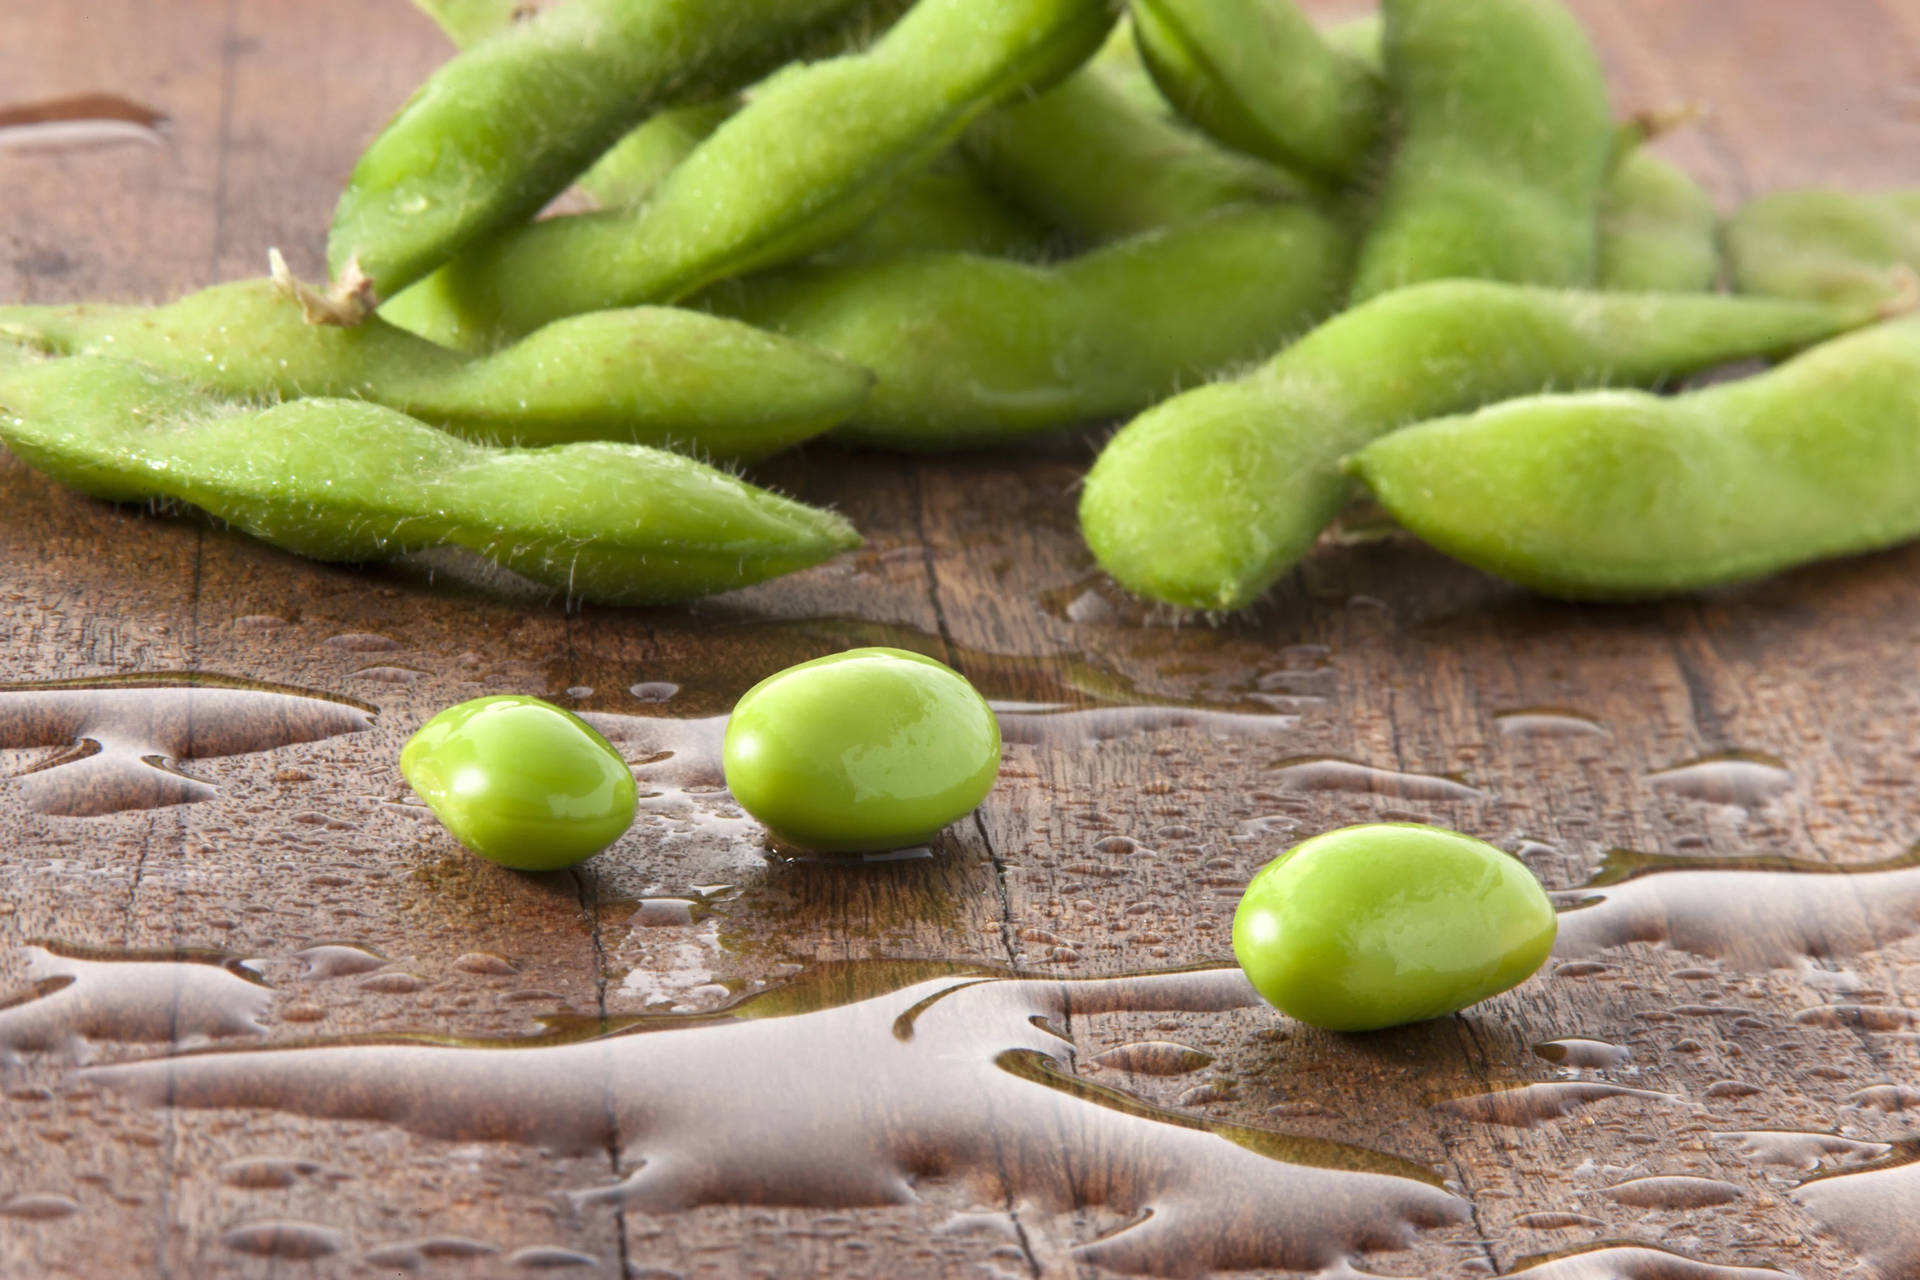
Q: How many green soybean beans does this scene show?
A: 3